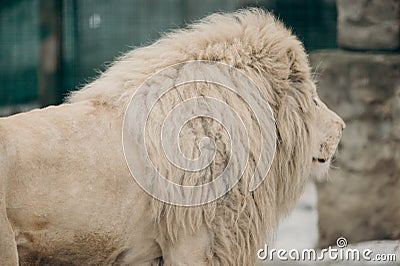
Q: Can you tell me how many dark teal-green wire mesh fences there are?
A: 1